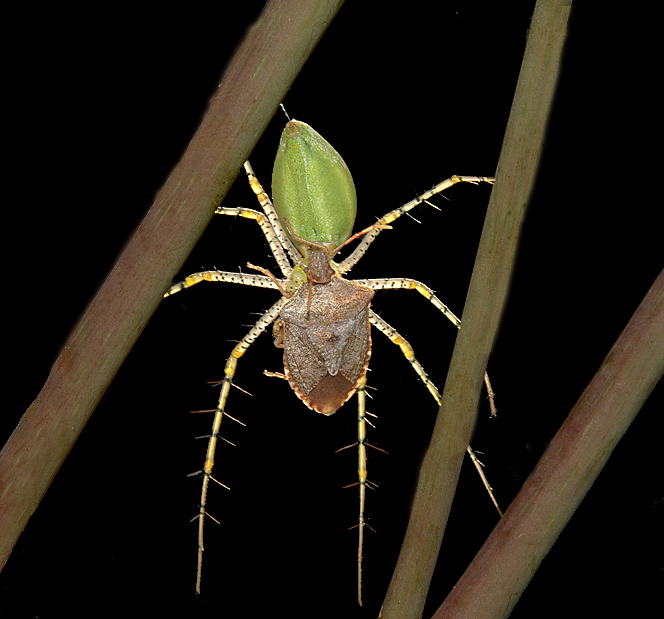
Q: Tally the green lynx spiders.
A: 1